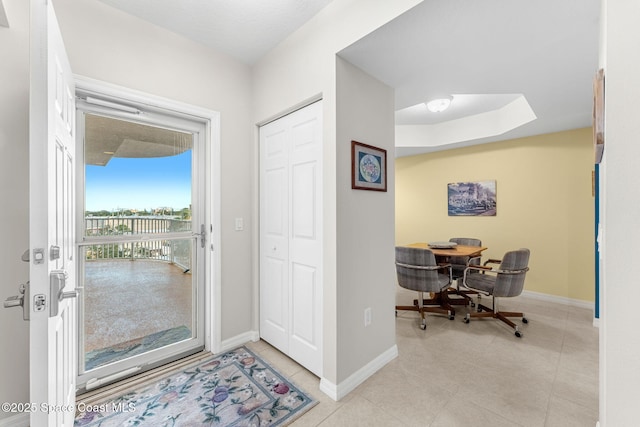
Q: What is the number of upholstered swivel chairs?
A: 3